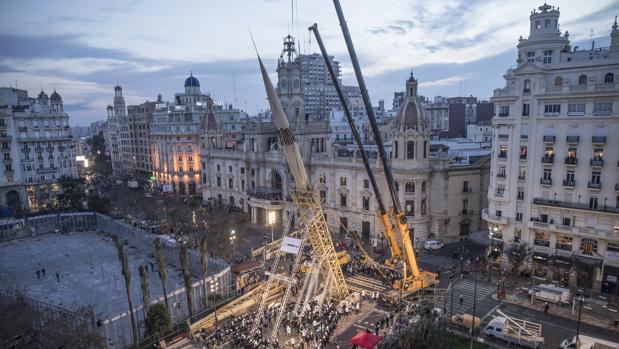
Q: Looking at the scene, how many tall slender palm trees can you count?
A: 5